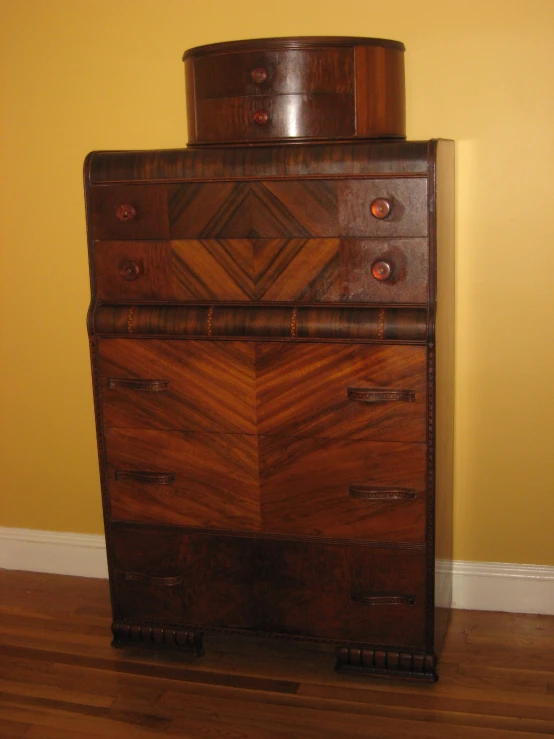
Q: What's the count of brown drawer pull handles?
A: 6